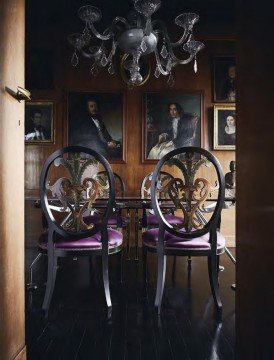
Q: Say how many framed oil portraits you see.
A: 5